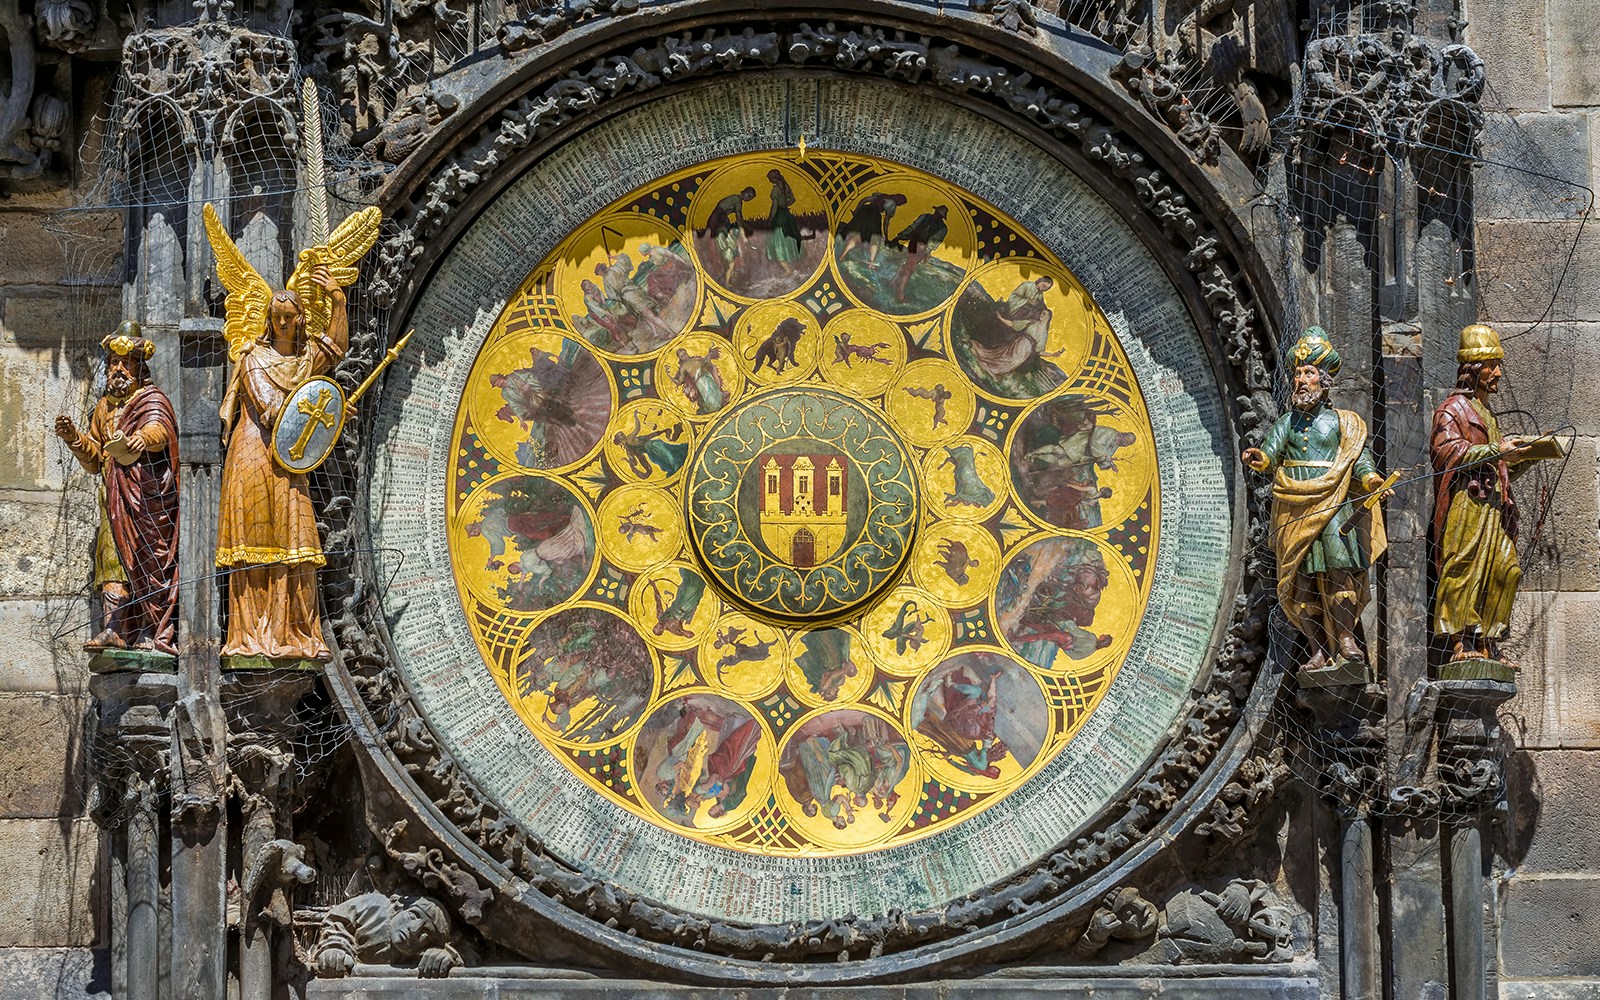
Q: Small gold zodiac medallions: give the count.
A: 12